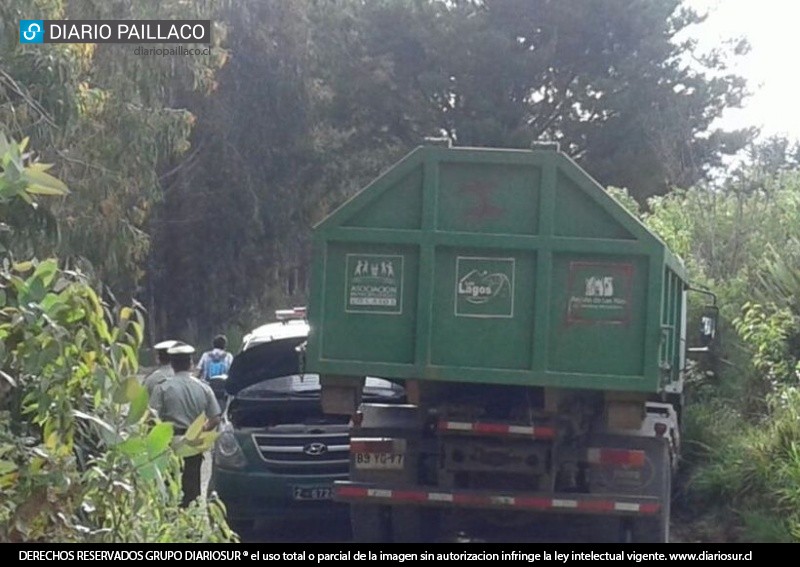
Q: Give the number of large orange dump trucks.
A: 0